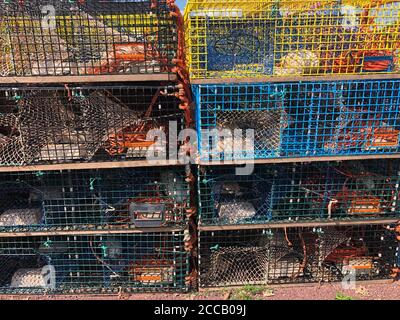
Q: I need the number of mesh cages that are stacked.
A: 8